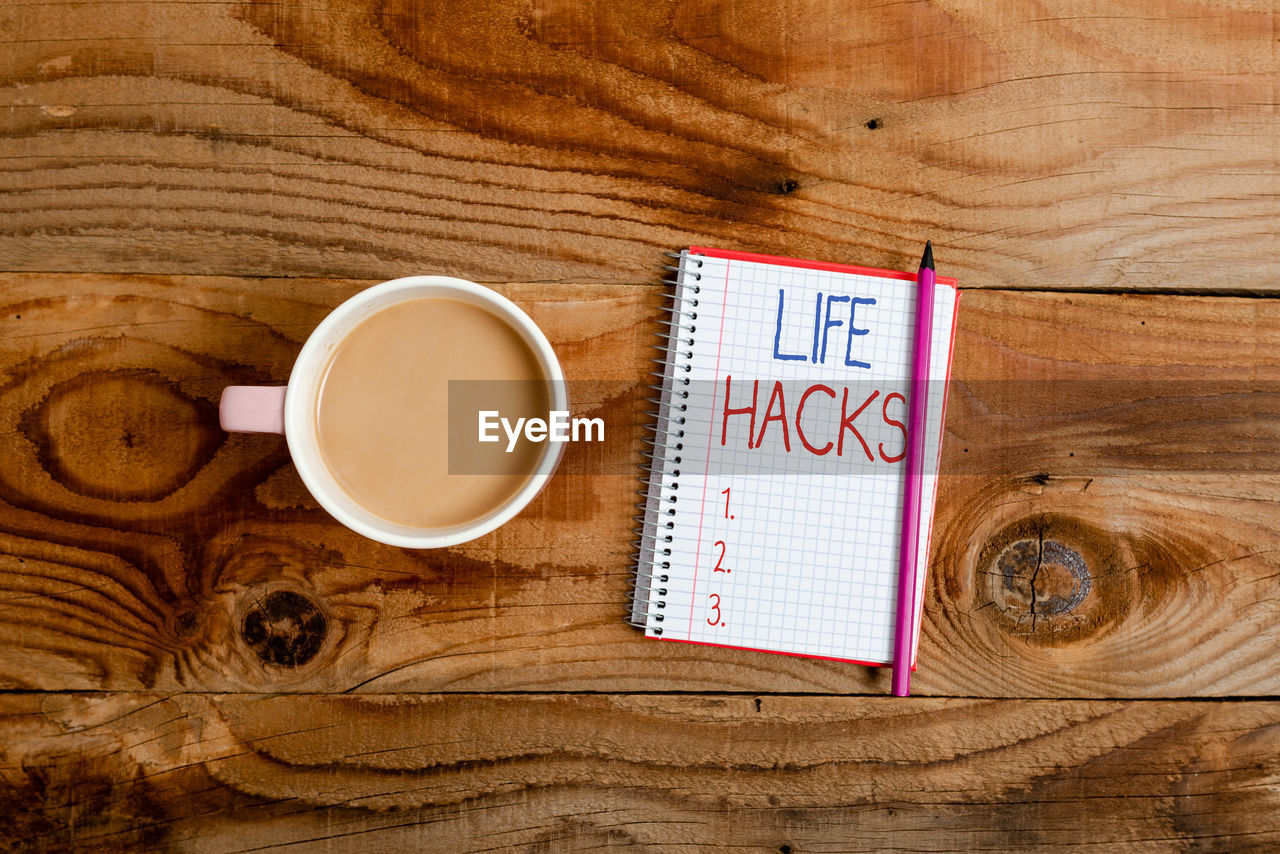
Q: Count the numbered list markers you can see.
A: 3